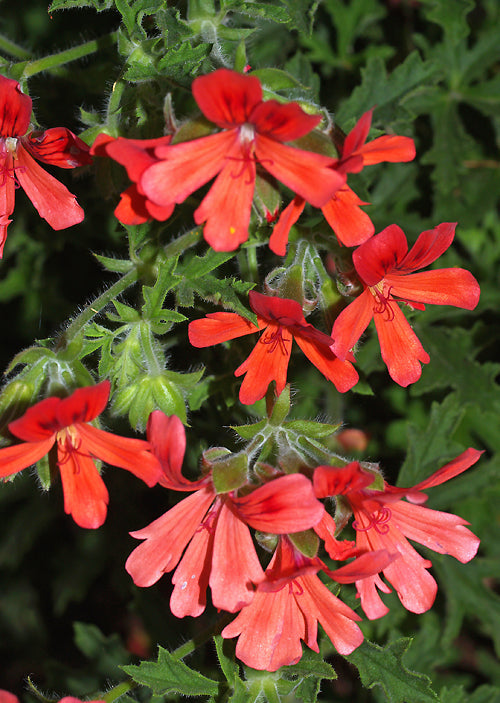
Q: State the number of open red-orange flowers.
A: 10